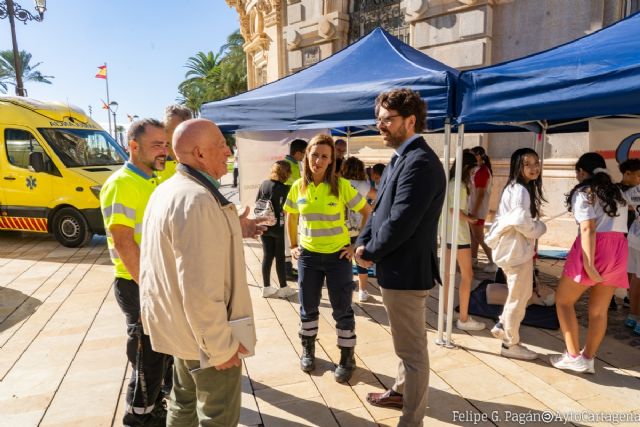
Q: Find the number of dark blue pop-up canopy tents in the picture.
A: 2